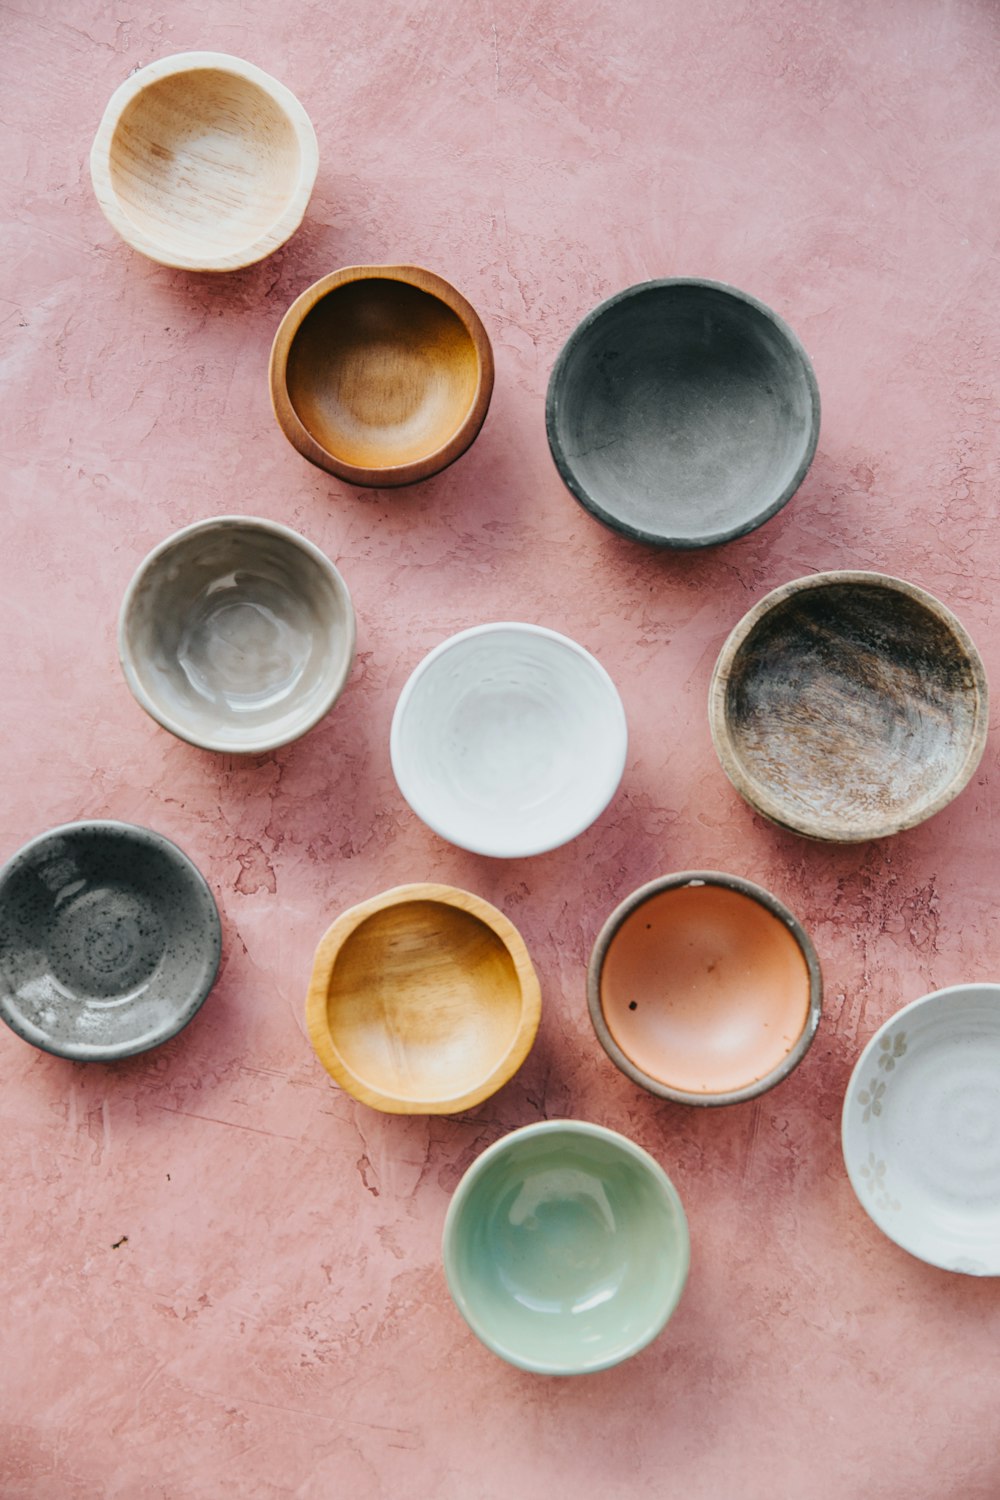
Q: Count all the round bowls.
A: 11